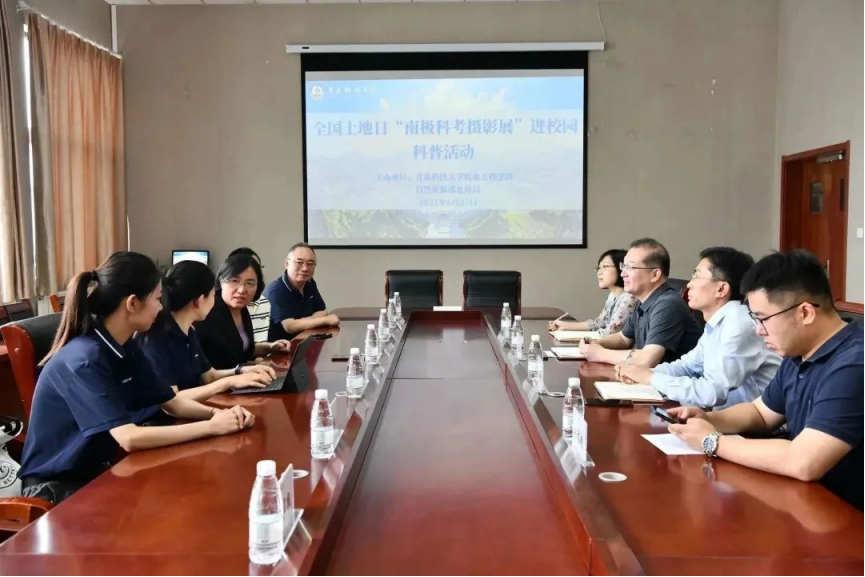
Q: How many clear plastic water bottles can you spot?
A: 11